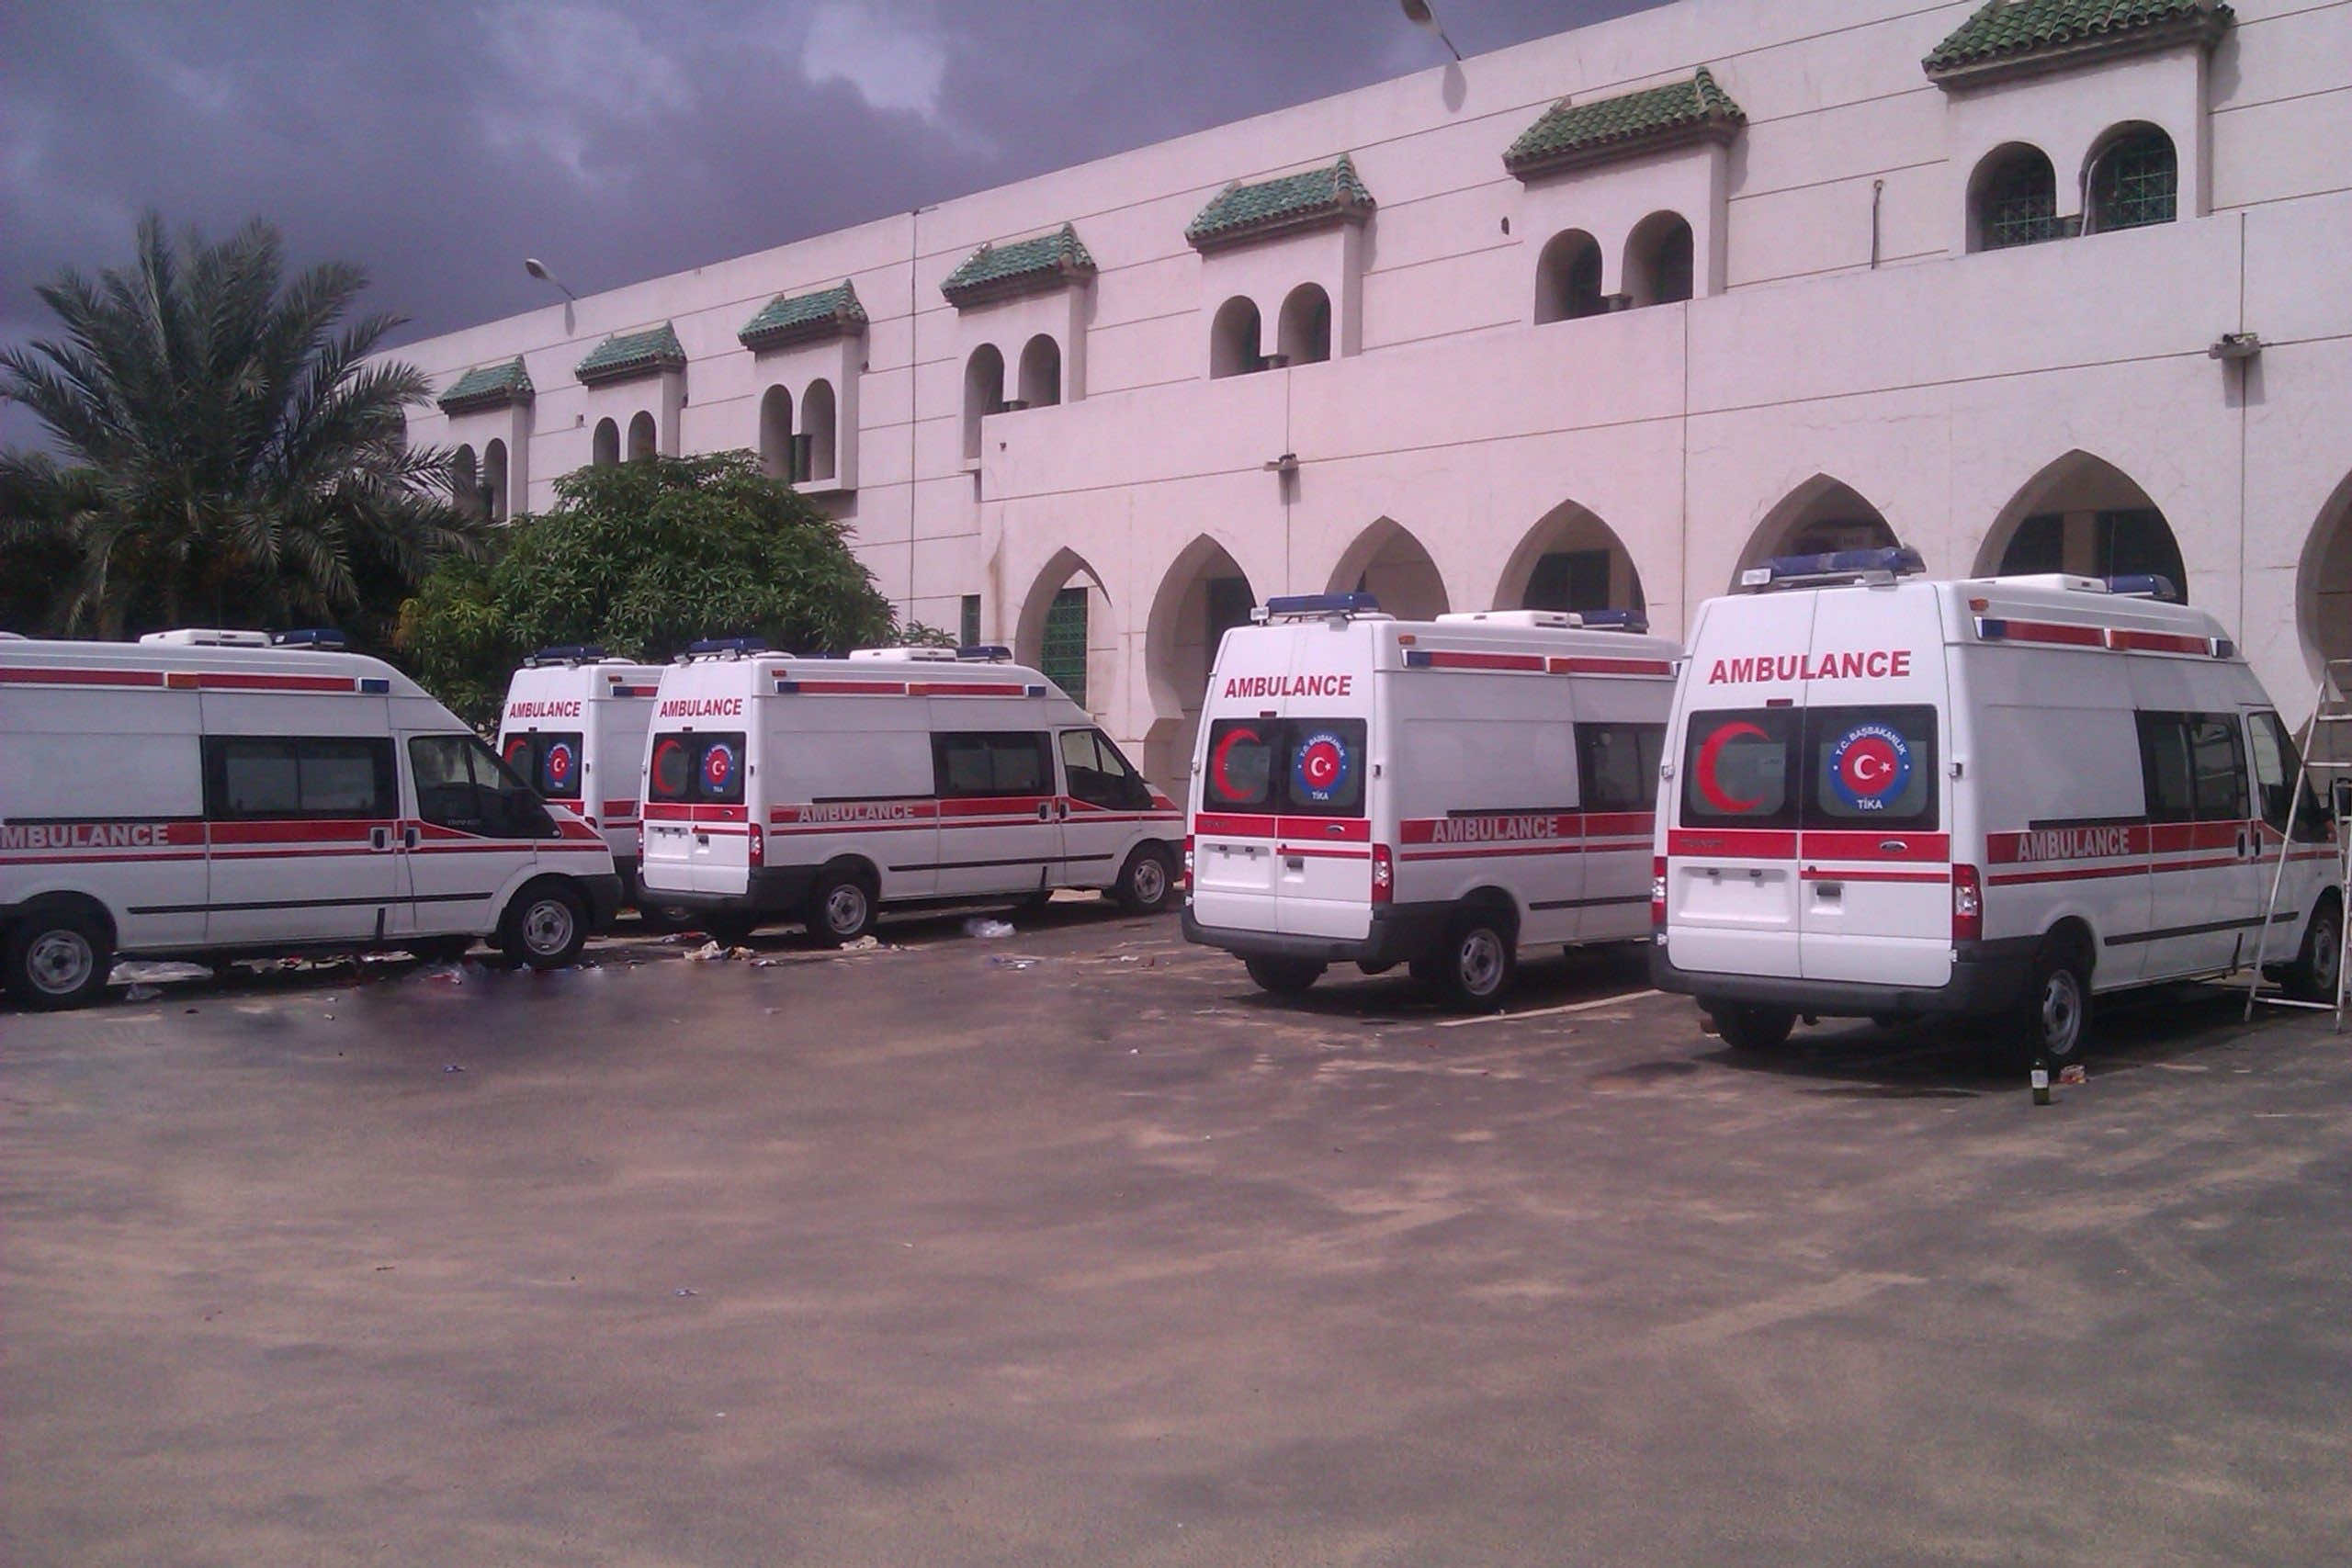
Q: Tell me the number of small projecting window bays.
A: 7